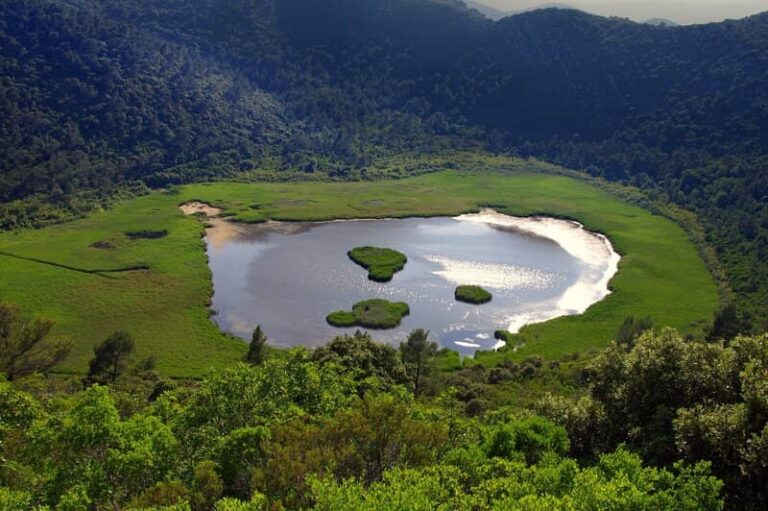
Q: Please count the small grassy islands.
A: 3